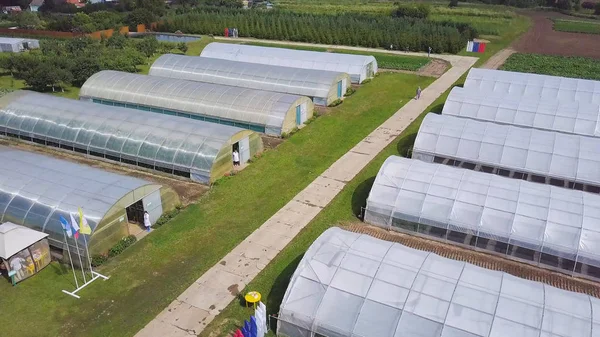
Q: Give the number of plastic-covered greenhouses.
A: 10